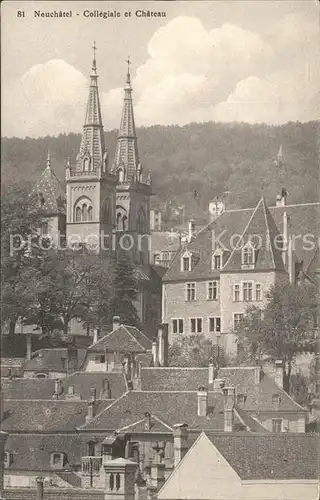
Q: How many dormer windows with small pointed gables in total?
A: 3